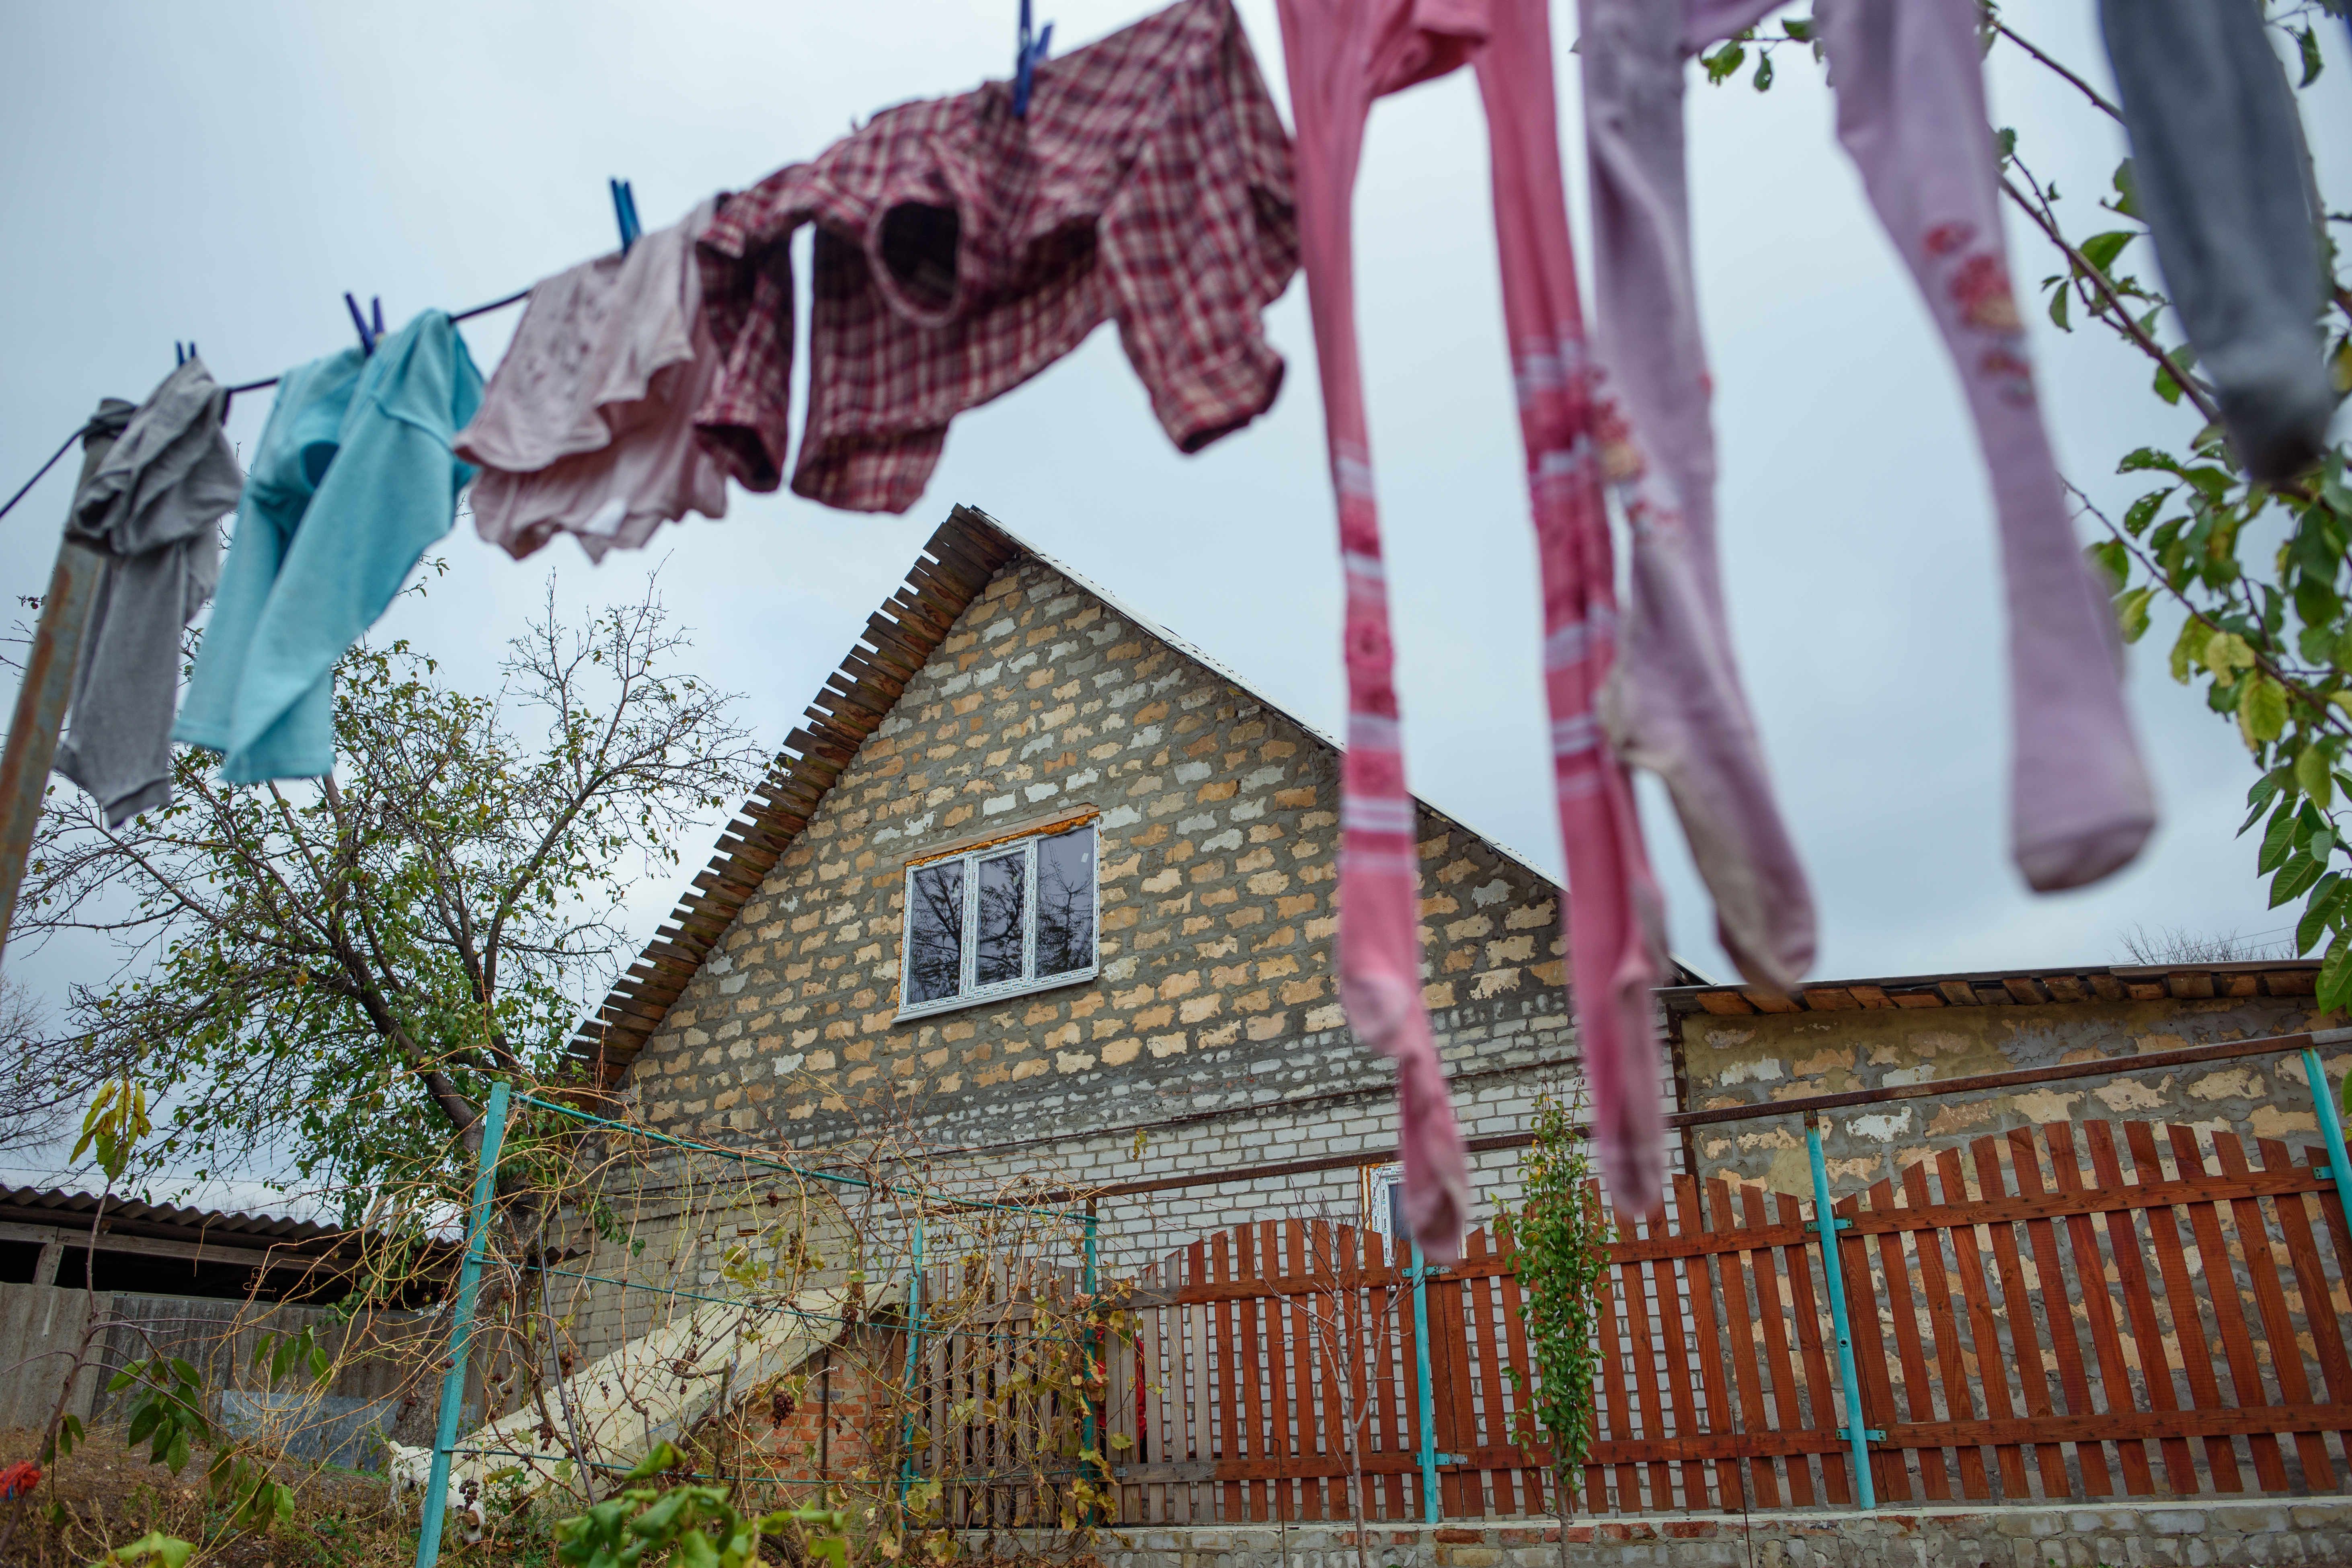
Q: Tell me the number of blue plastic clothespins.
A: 4